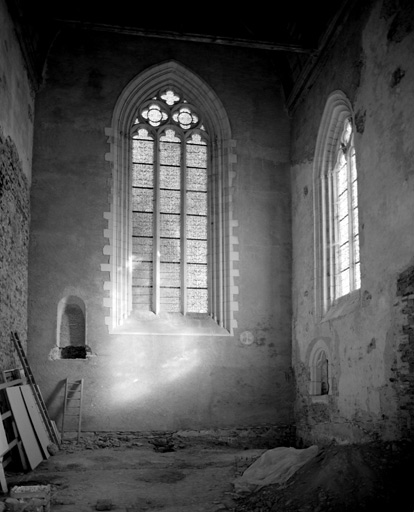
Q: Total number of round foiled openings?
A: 3